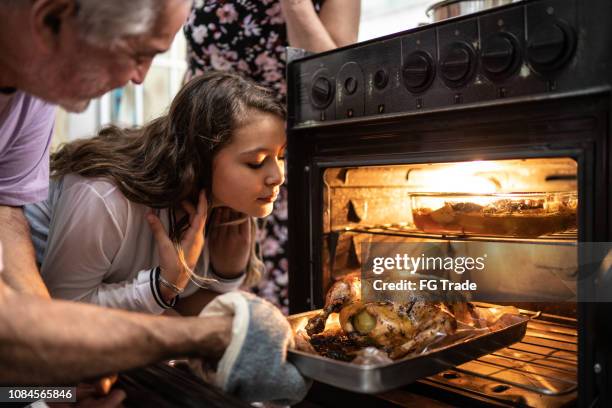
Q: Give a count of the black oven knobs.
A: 5